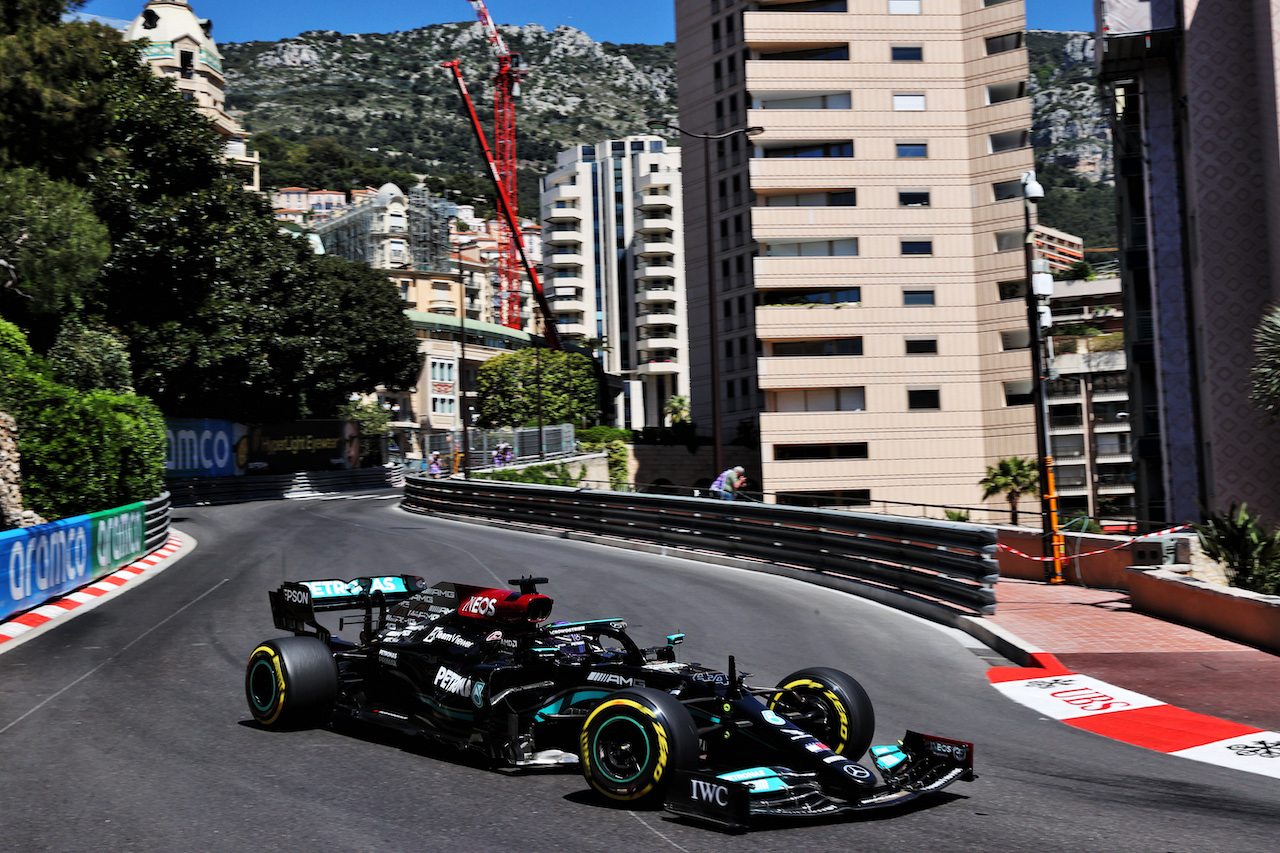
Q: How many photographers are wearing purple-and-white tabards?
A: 4